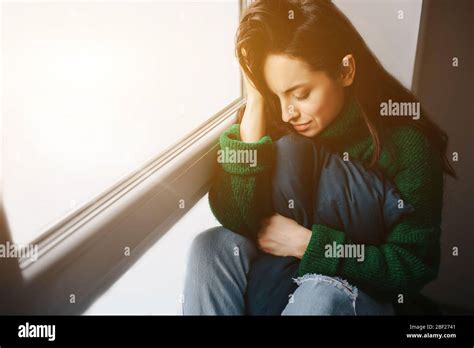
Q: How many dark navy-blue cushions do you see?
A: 1